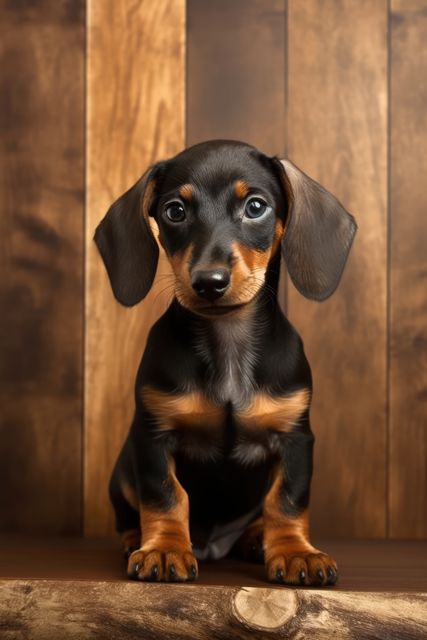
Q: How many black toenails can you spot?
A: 8